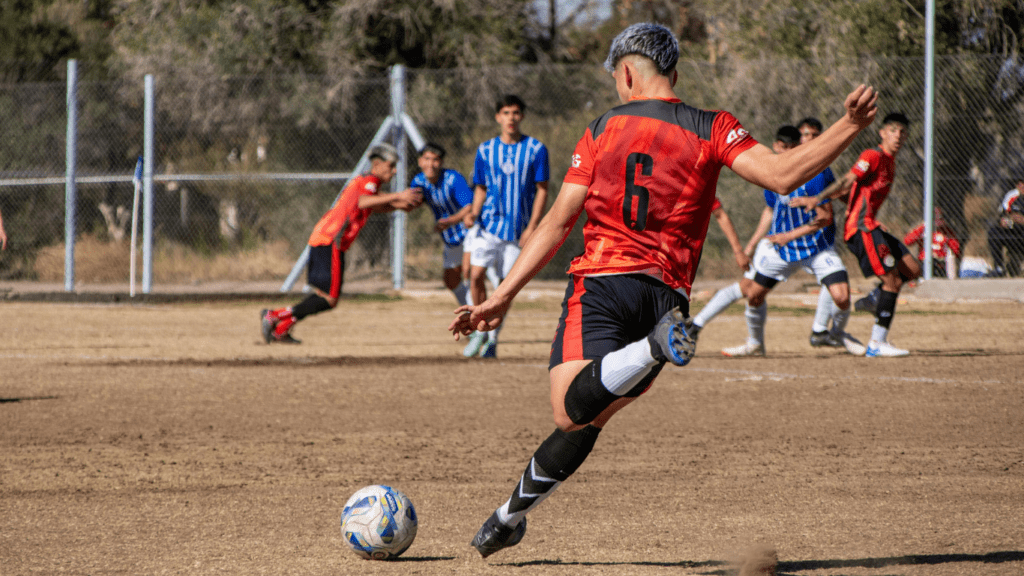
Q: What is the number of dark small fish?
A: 0